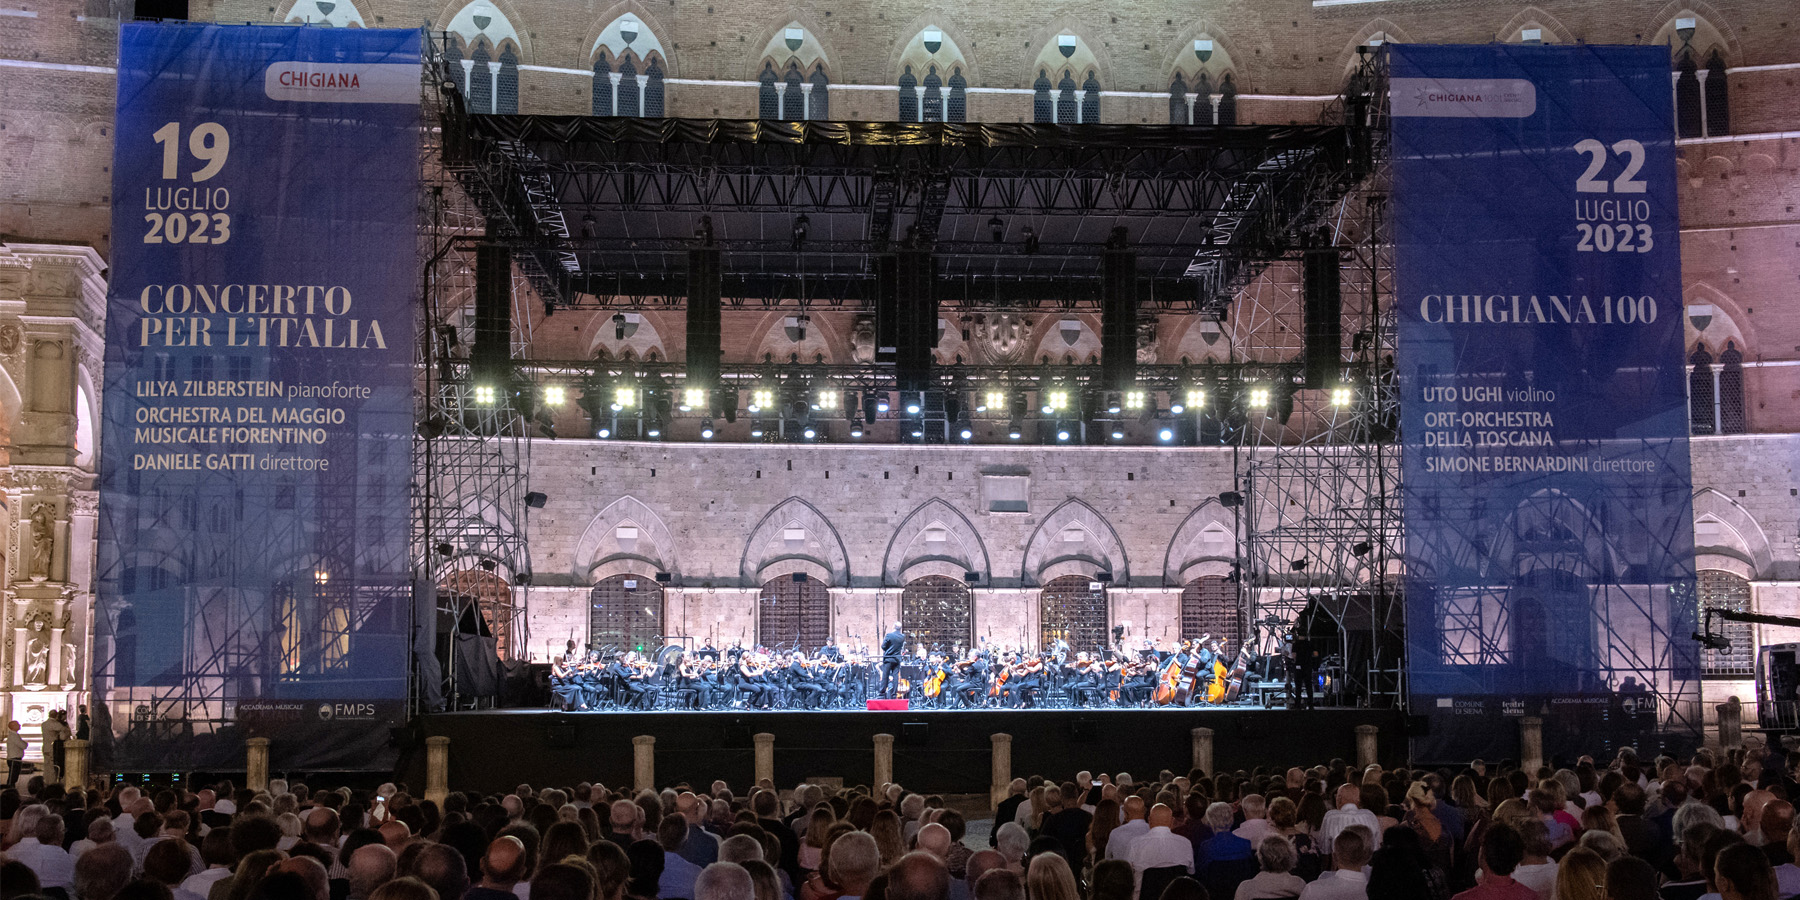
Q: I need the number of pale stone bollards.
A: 11